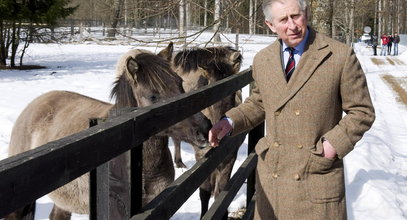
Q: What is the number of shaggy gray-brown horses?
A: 2